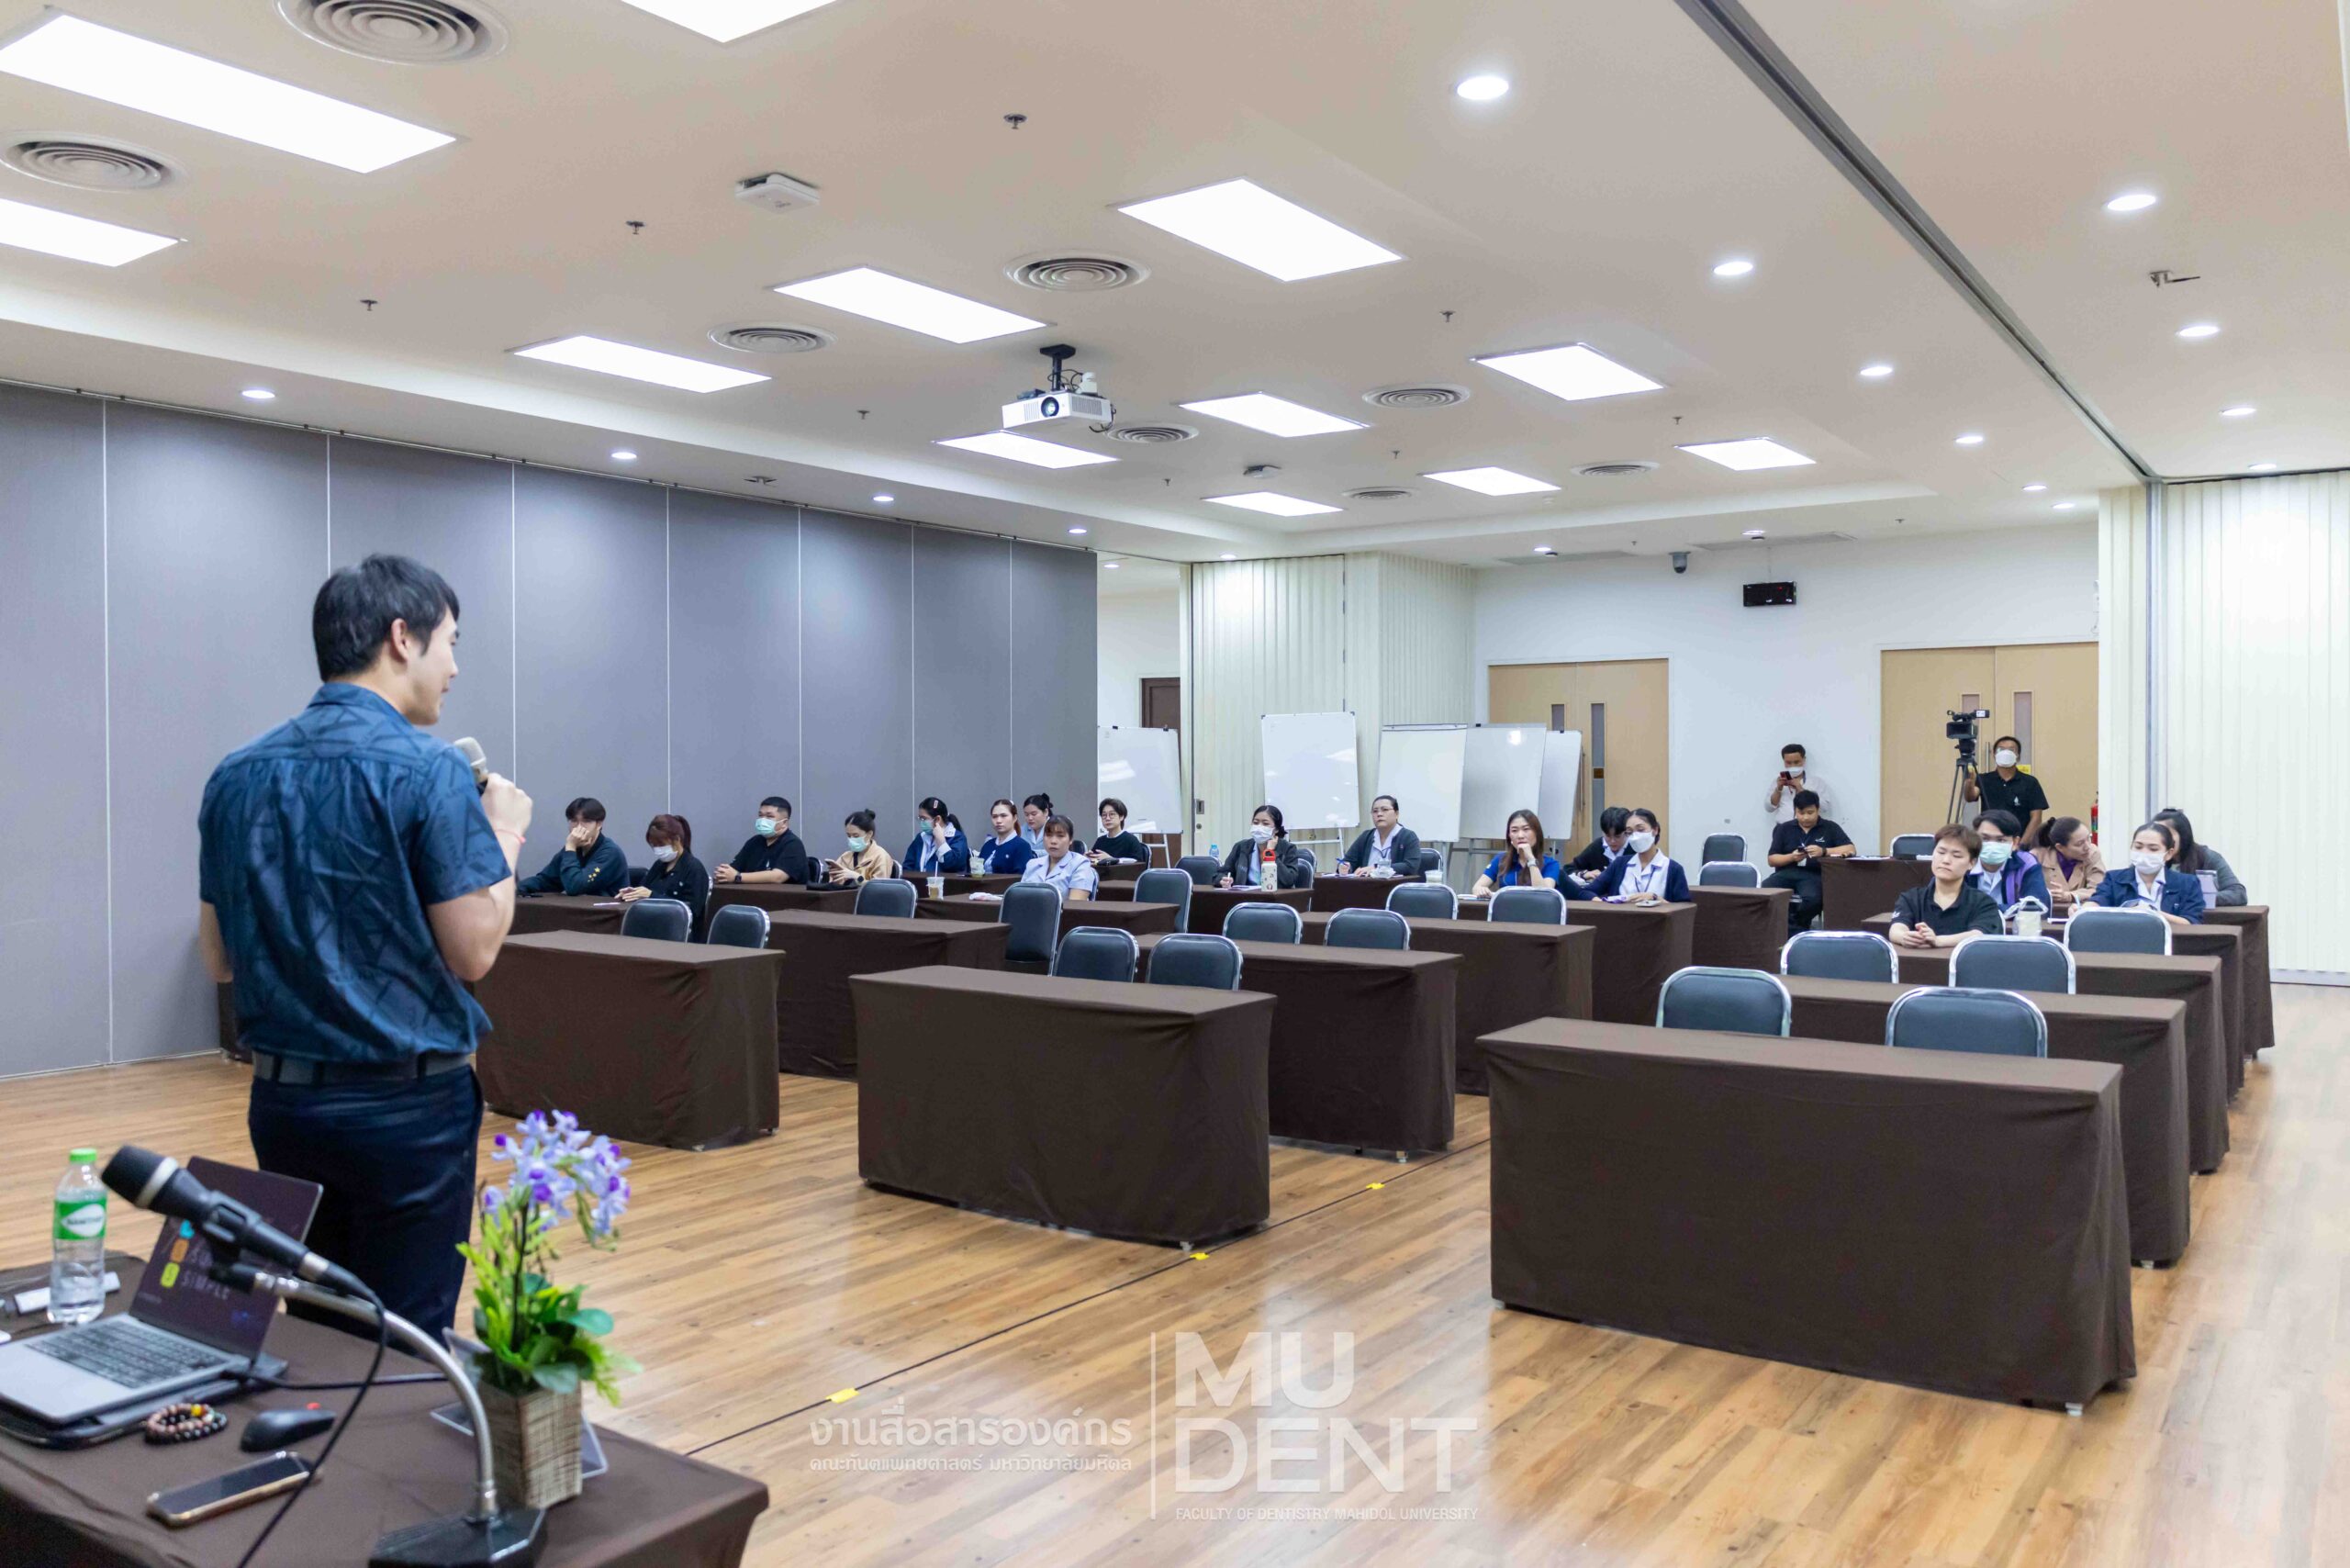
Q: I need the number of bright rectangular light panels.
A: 12